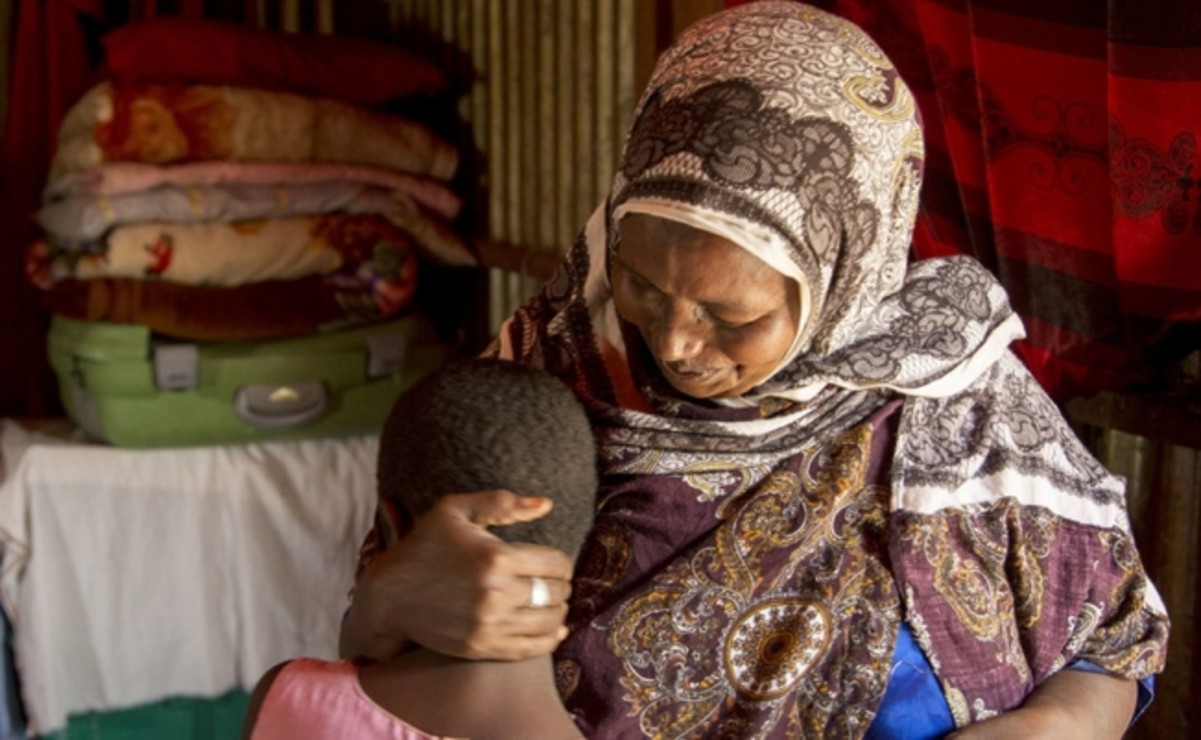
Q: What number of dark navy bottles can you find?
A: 0